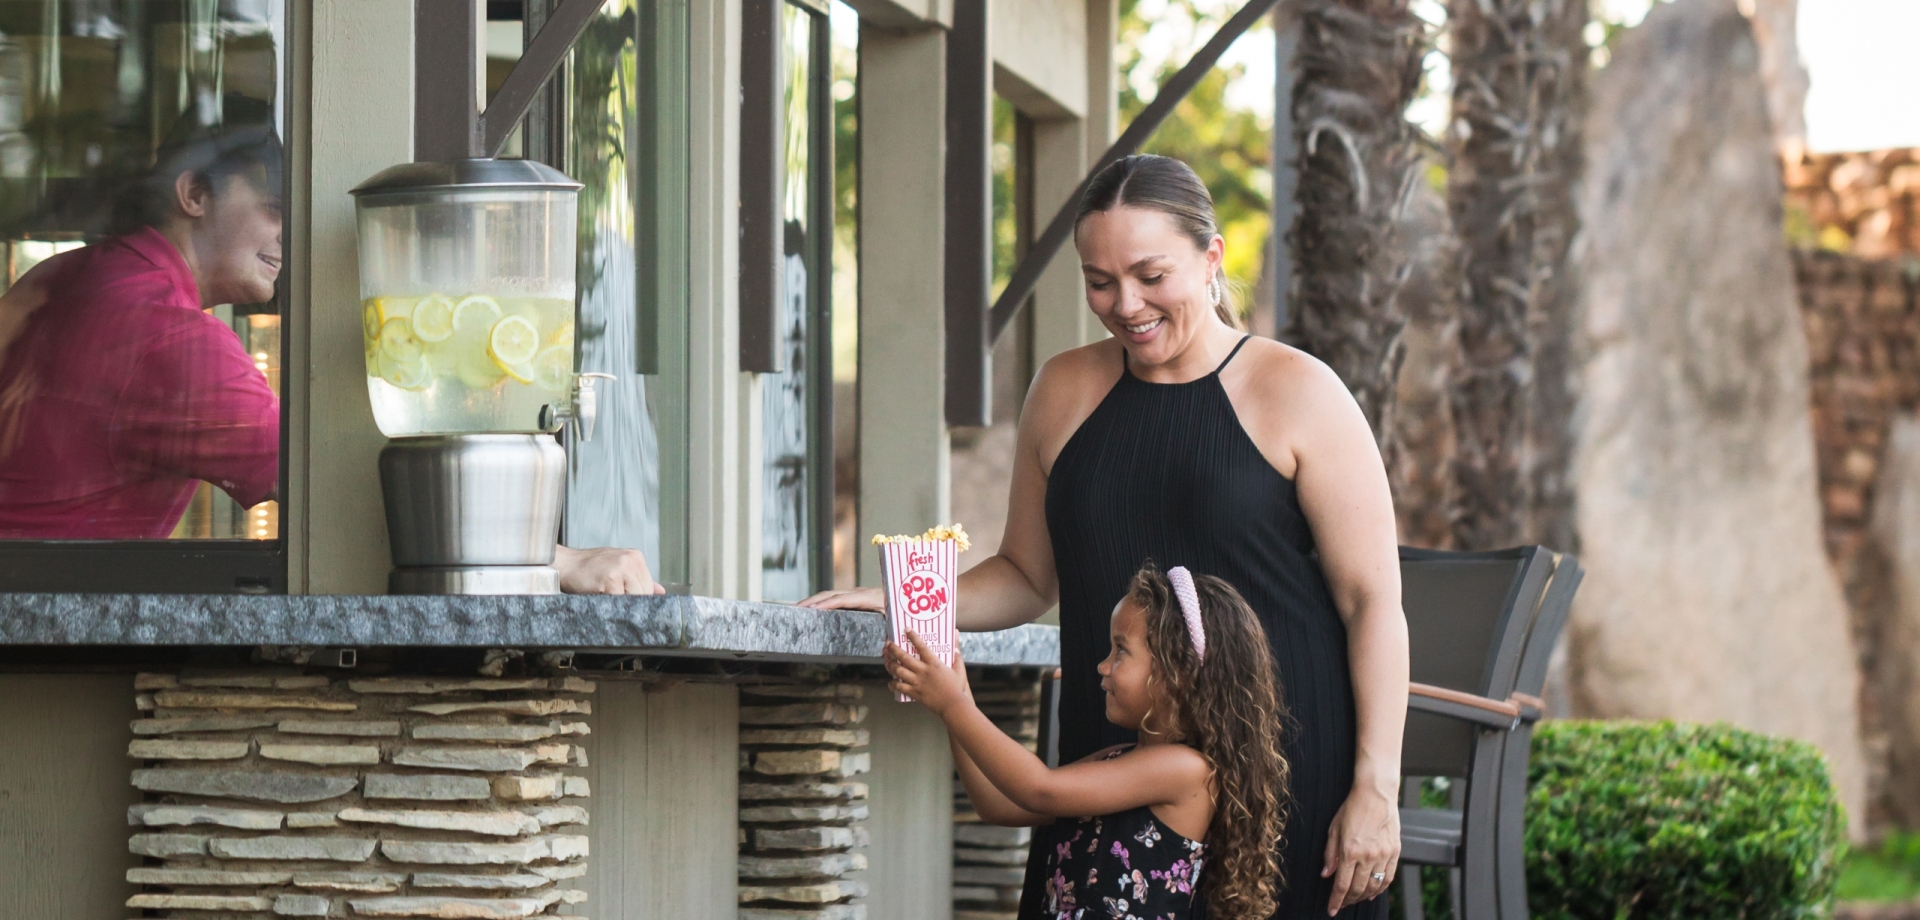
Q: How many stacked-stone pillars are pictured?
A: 3